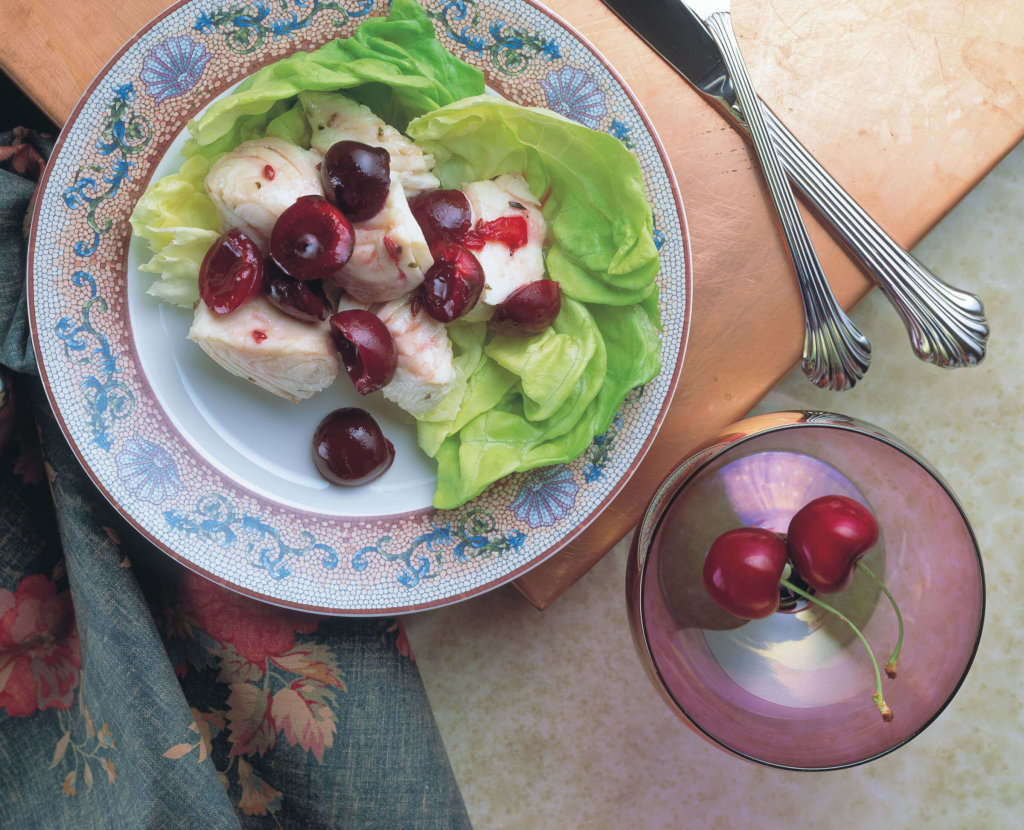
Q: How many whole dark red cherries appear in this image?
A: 2